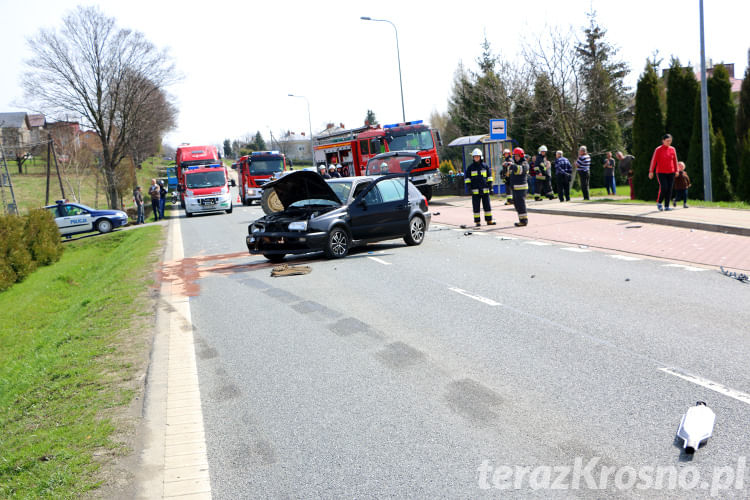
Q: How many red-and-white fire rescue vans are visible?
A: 1